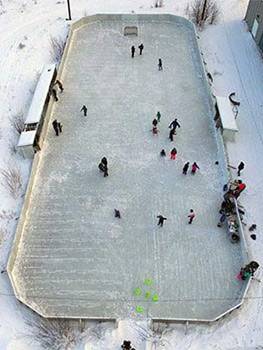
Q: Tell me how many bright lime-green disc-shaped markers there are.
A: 5